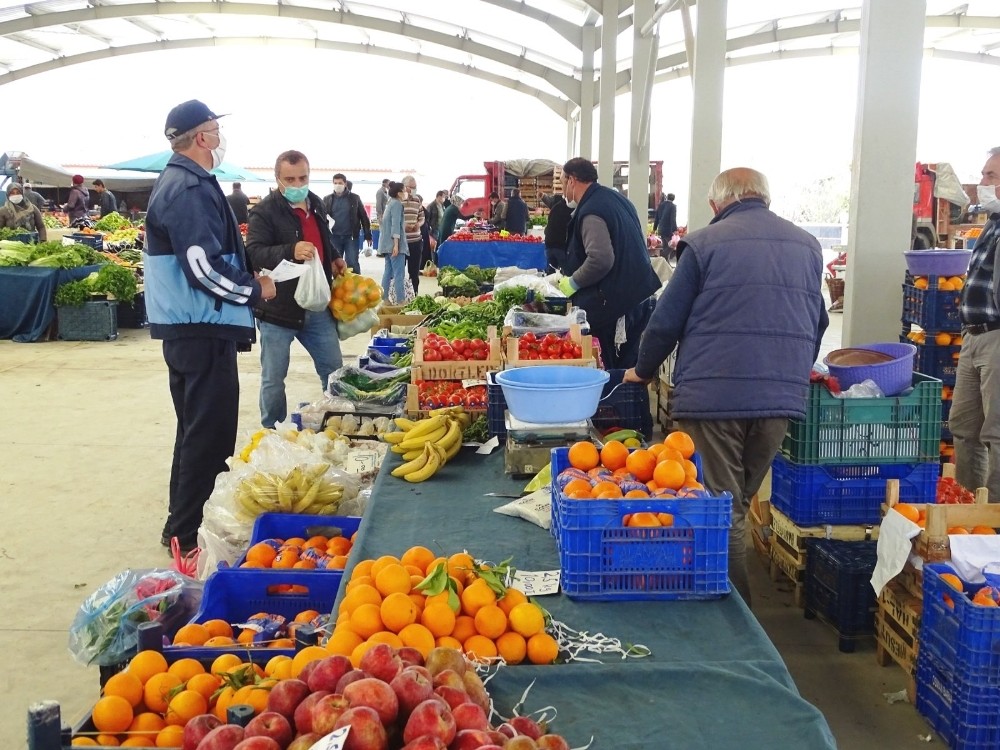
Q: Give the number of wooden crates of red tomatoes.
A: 3